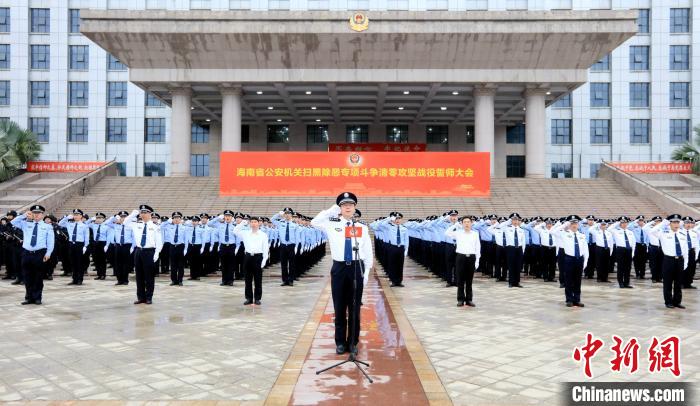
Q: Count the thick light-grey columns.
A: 4